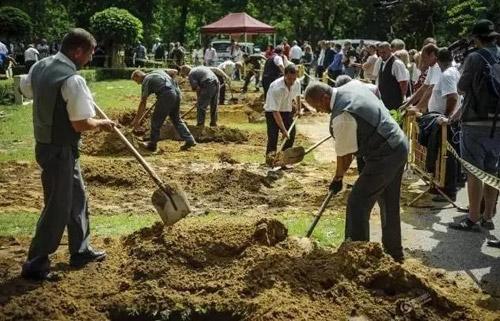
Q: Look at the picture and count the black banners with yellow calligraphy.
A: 0